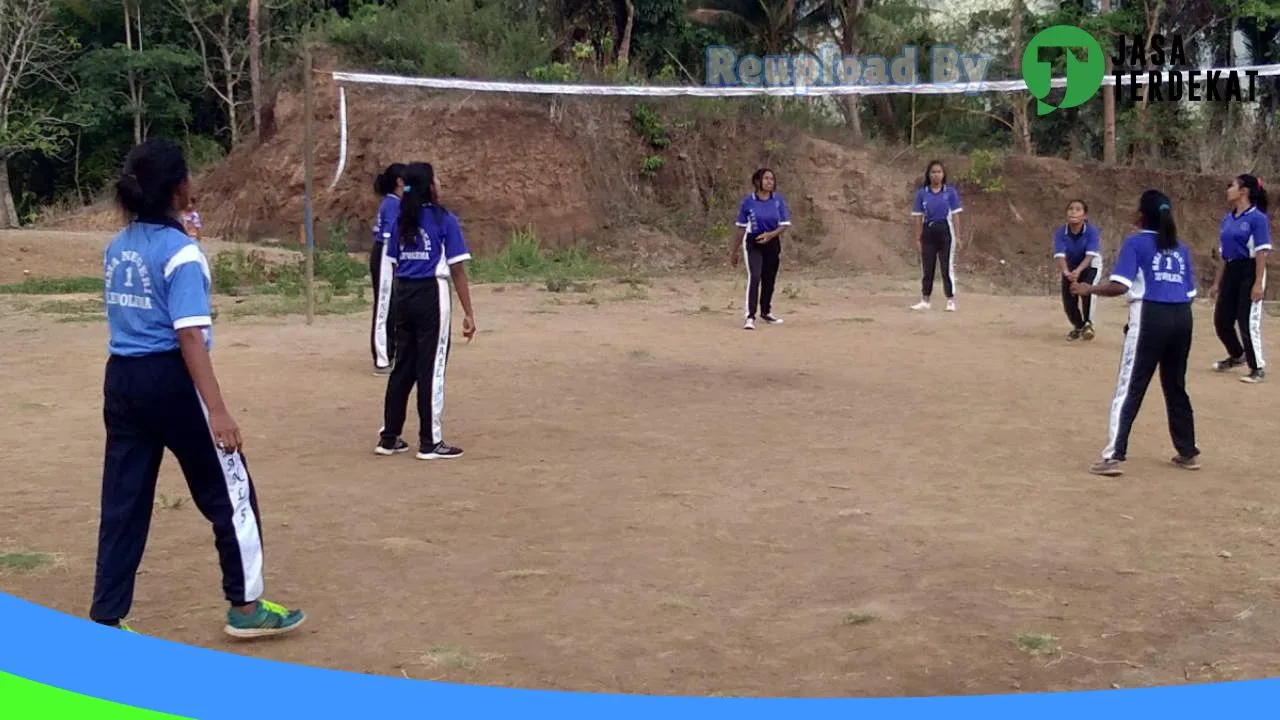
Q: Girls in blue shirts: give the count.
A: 8